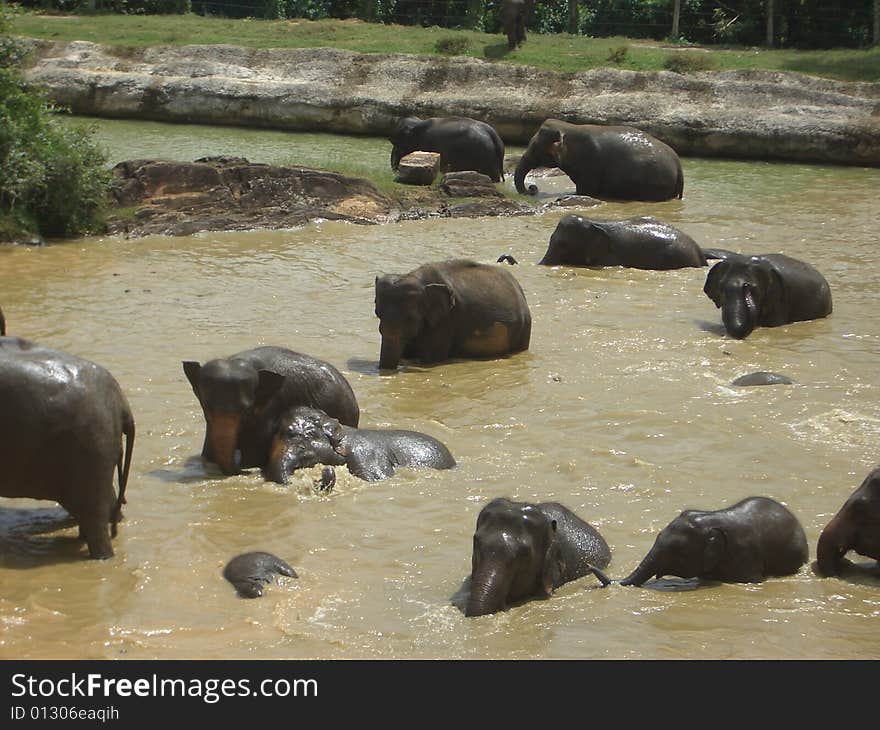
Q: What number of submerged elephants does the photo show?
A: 2